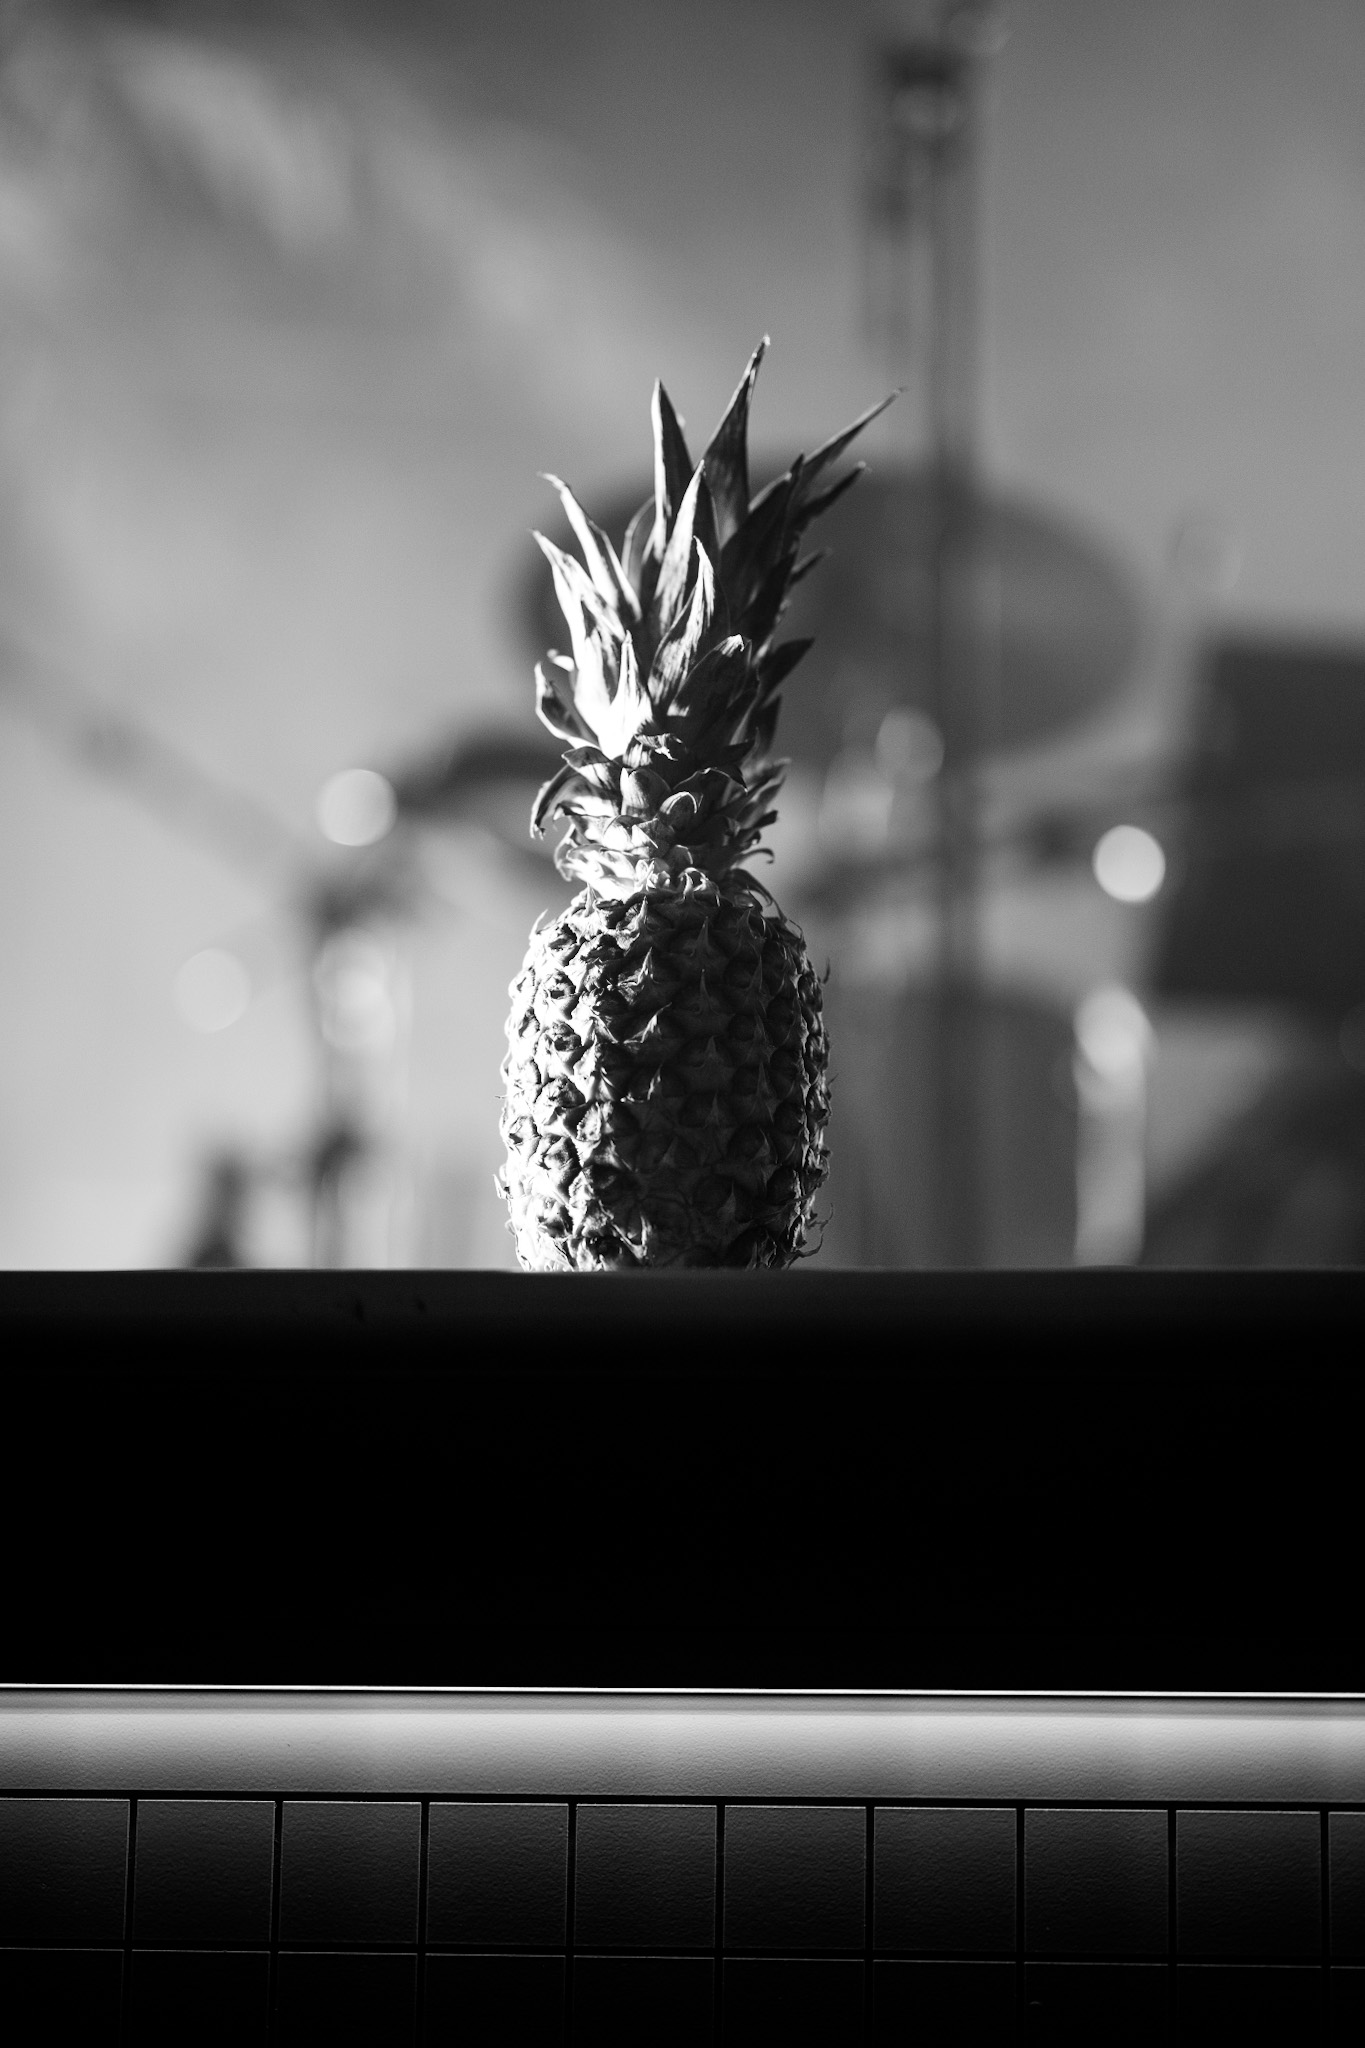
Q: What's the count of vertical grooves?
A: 9